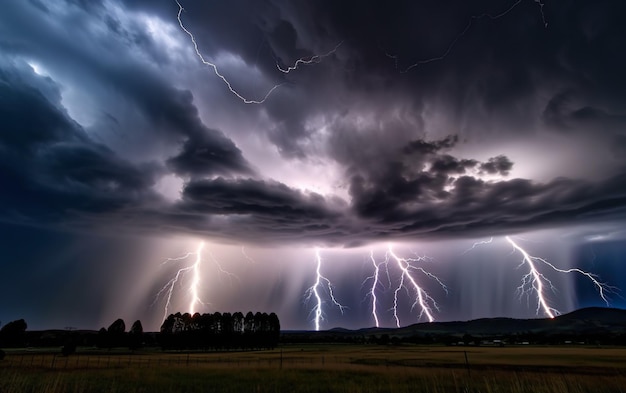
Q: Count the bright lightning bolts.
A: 5